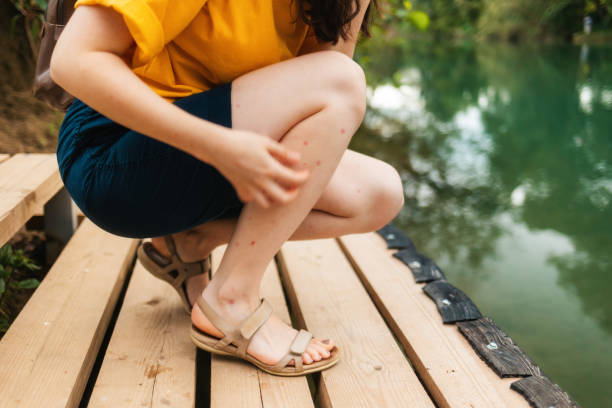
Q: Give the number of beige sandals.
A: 2